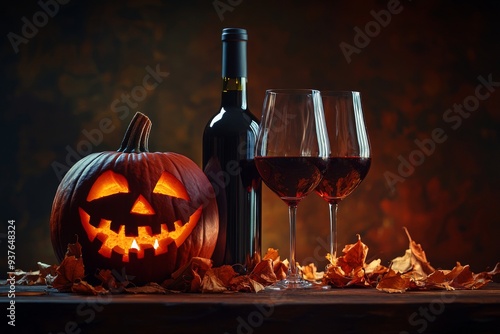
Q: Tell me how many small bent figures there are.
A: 0